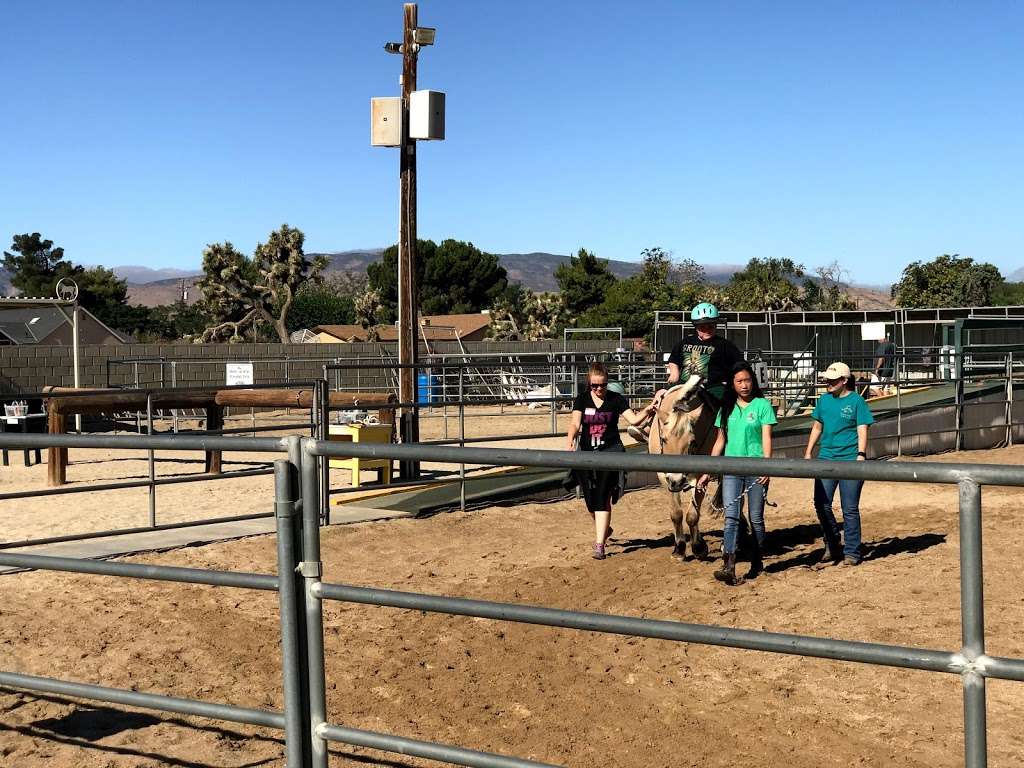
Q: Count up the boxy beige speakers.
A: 2